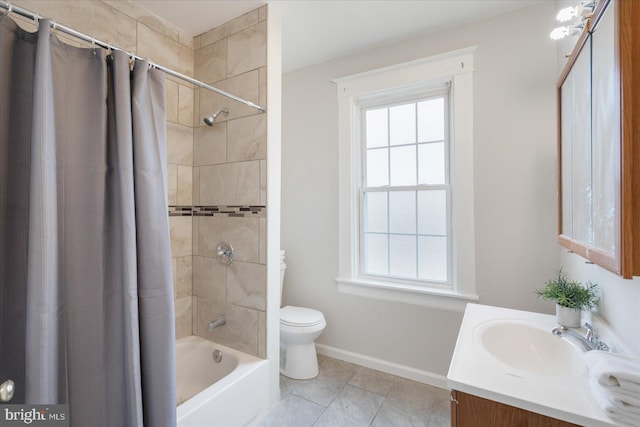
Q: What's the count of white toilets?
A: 1